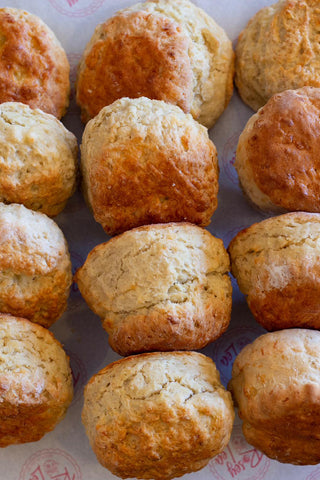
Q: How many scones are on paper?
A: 12